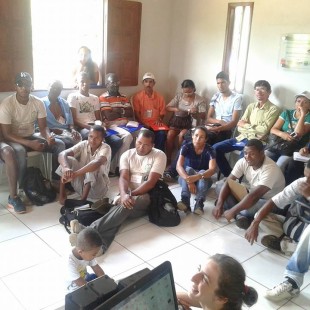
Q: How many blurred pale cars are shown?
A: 0